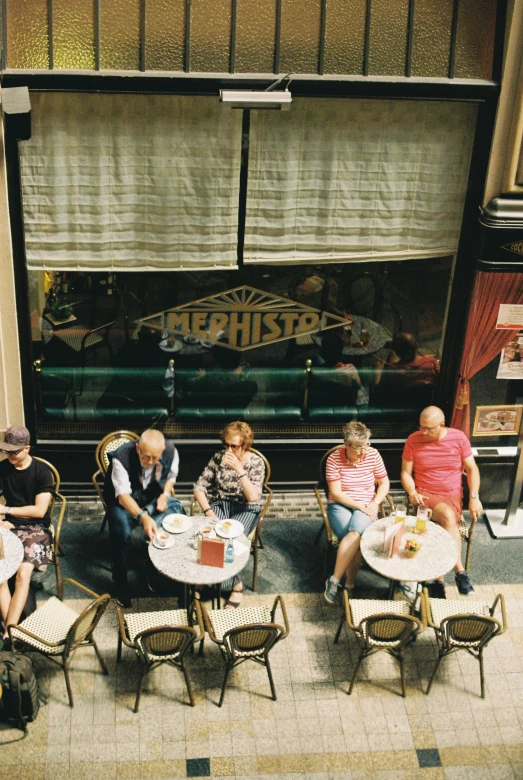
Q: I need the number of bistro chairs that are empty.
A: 5